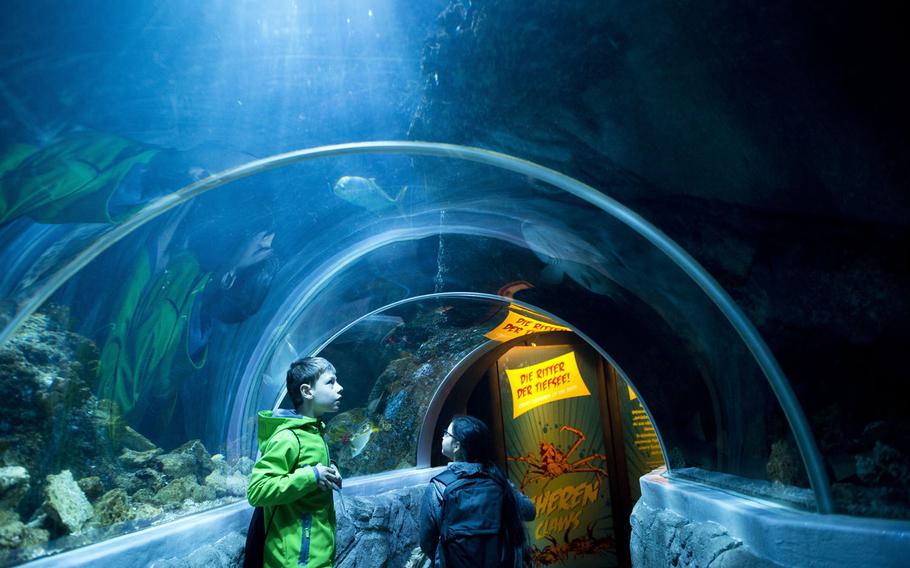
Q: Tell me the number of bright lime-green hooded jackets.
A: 1